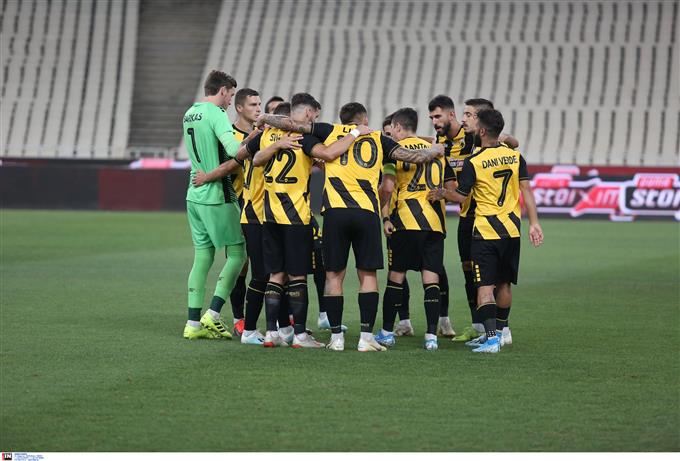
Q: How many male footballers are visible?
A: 11